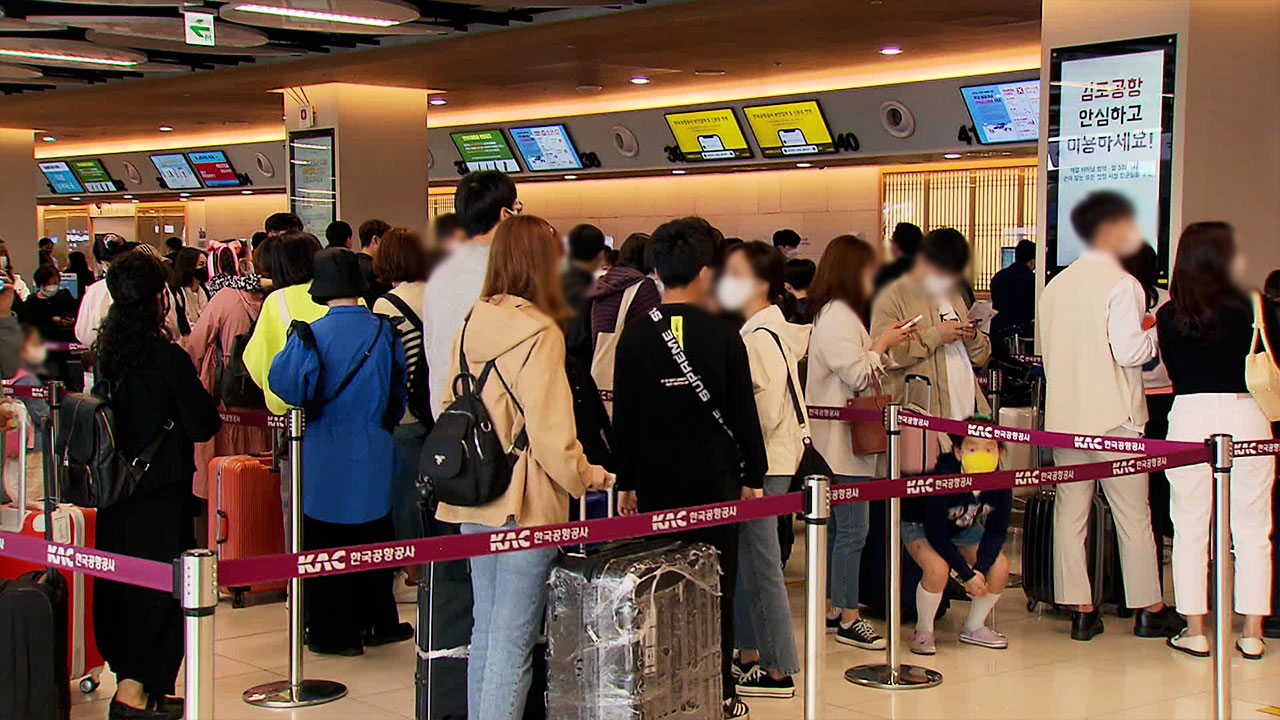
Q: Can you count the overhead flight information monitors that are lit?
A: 9